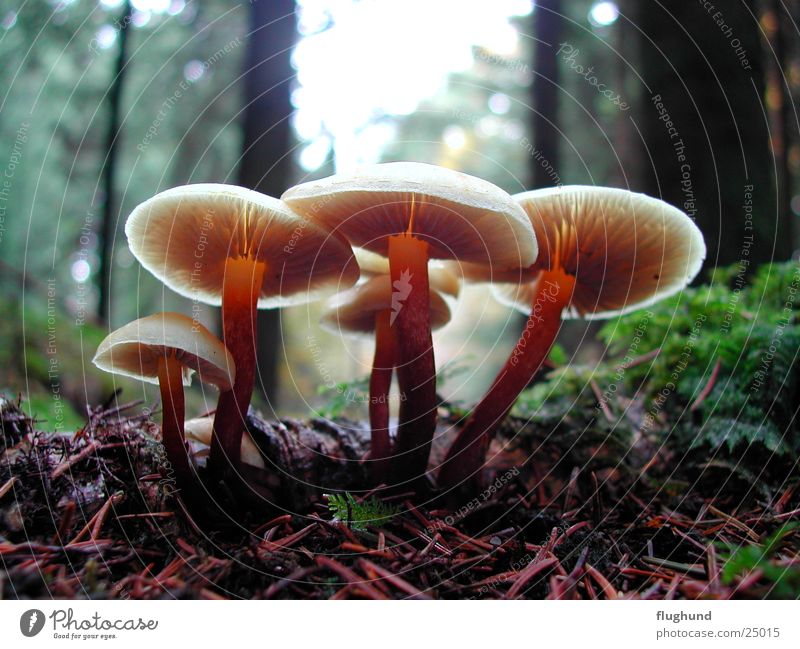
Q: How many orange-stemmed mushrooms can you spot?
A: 5